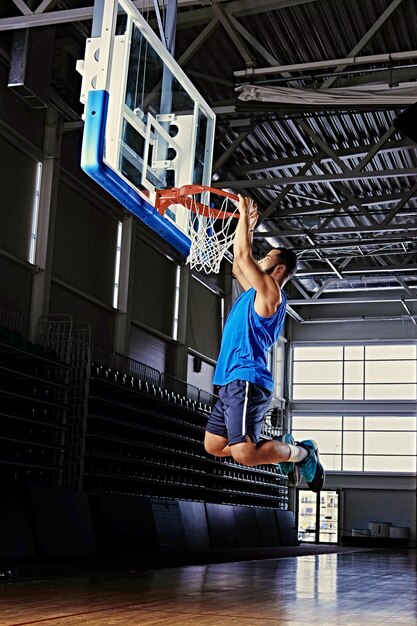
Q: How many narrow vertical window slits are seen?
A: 4